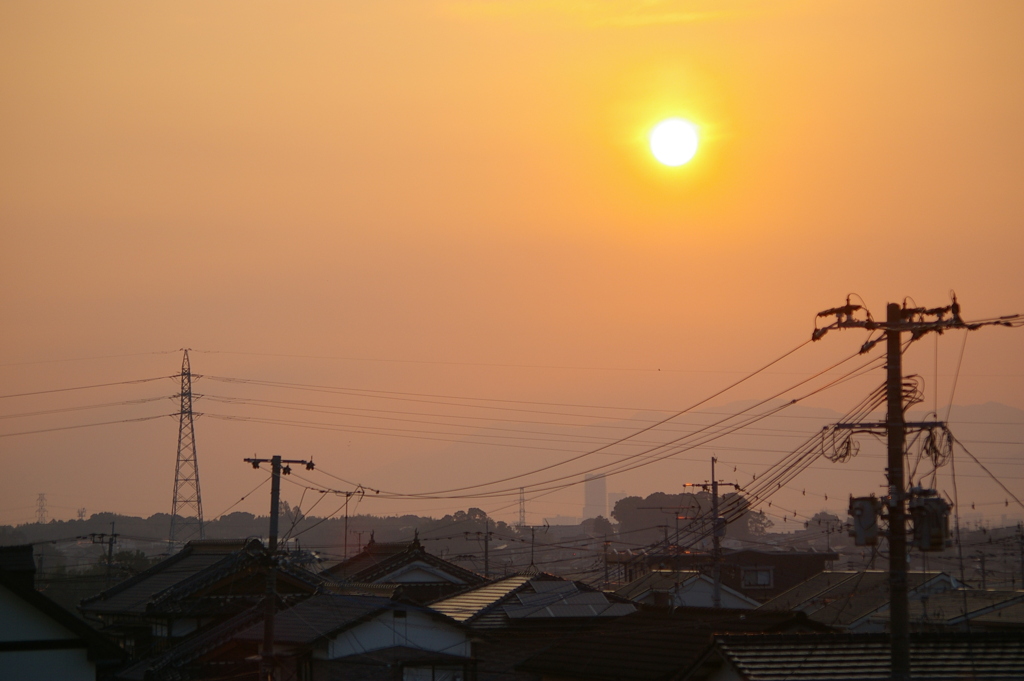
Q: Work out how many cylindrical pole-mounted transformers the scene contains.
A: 2